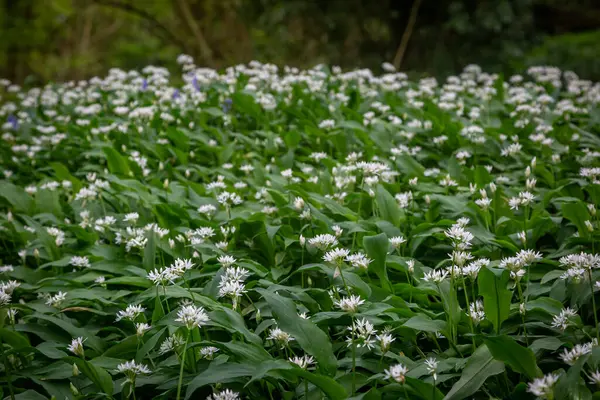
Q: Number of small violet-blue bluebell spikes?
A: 5